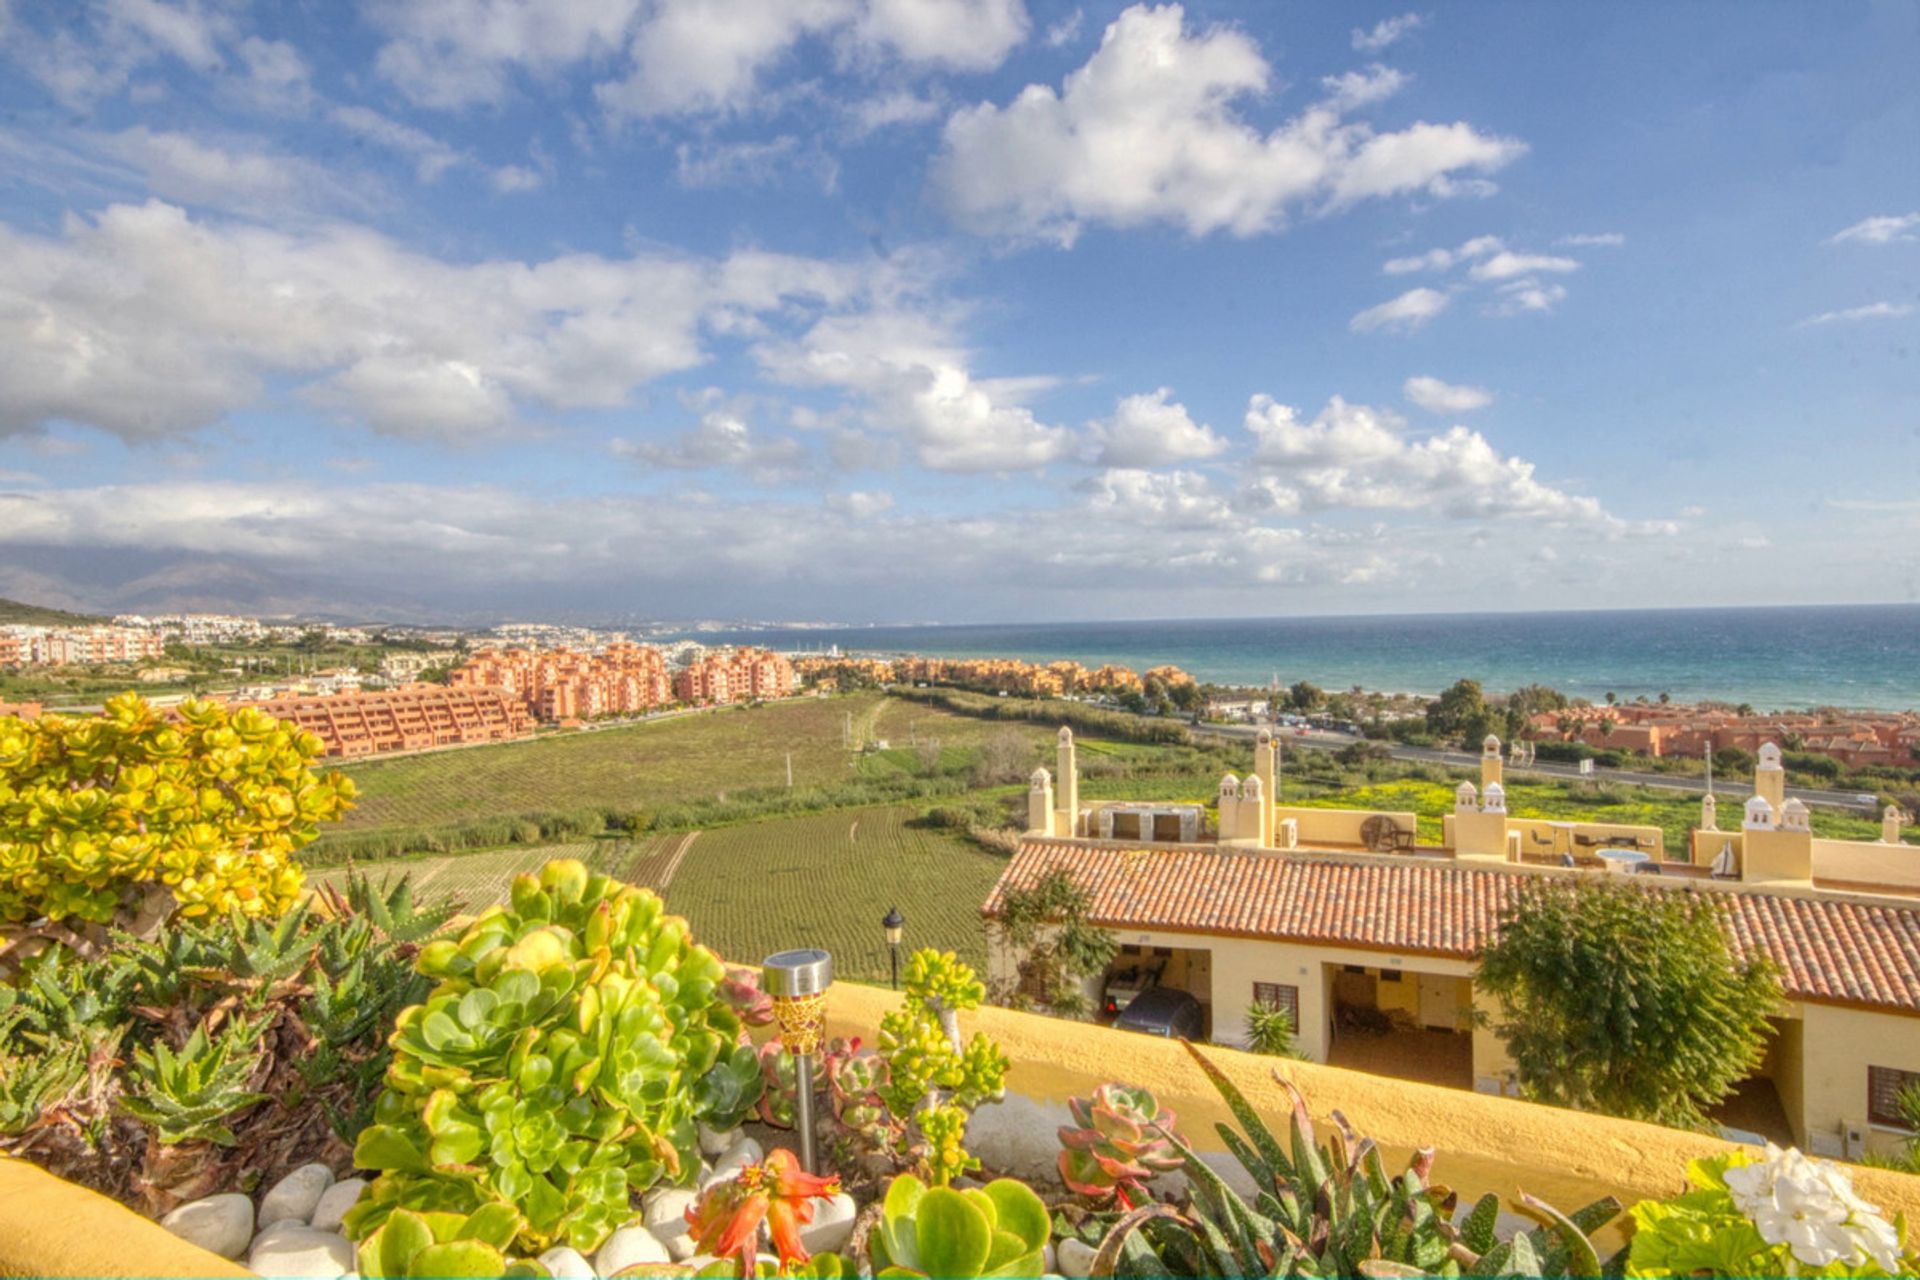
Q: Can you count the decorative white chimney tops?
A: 13